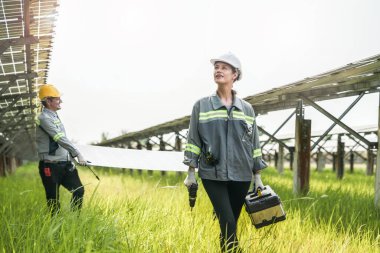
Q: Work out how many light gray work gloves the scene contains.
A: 3